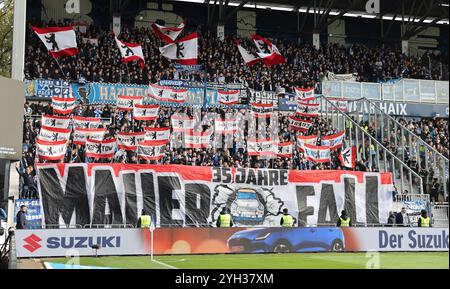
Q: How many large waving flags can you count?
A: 6